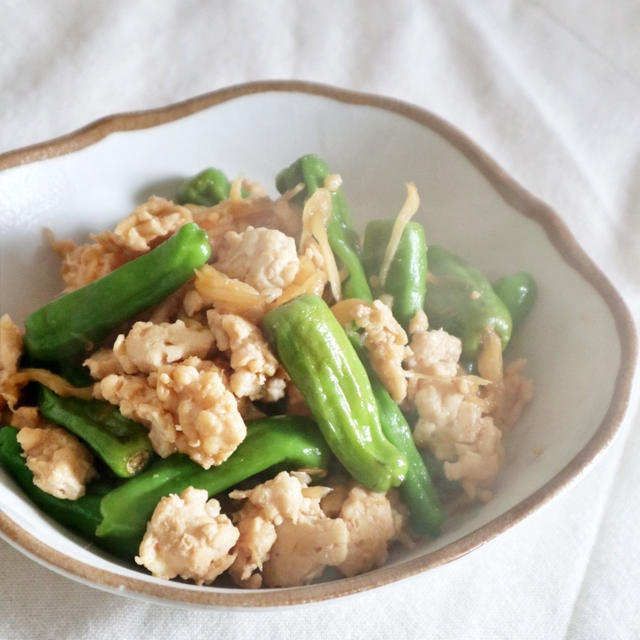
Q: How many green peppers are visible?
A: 11